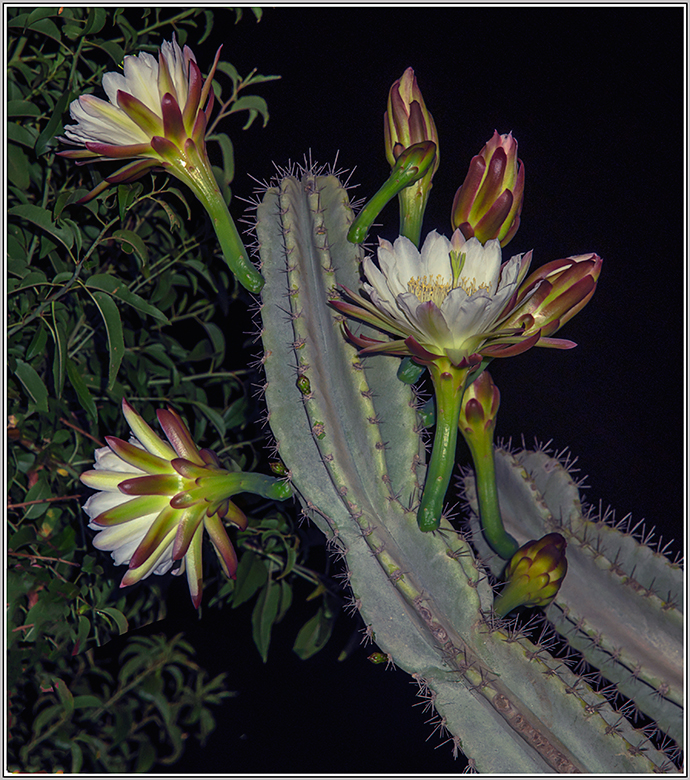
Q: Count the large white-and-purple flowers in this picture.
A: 3